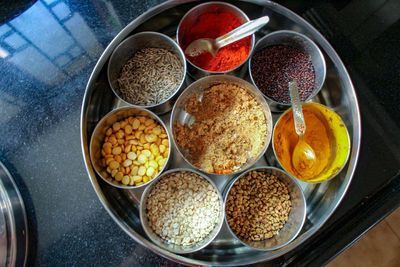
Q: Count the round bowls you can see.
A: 8